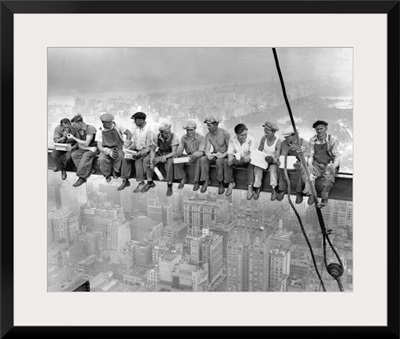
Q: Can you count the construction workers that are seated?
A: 11